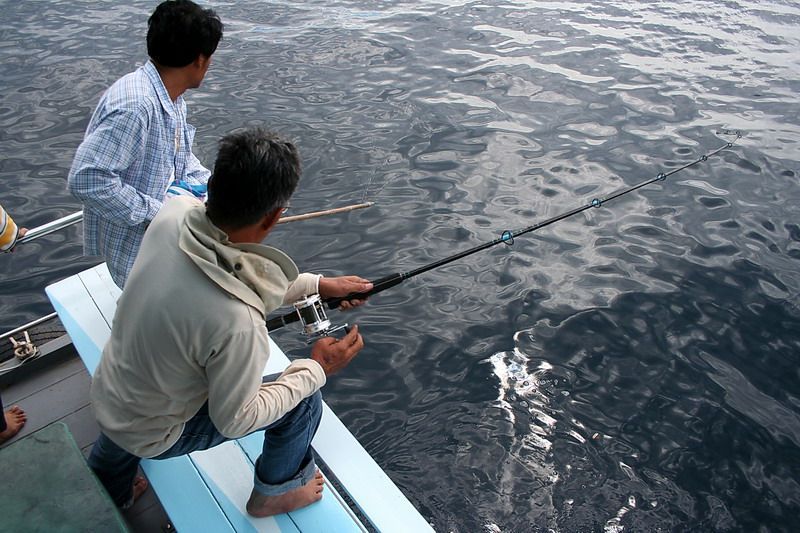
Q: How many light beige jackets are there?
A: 1